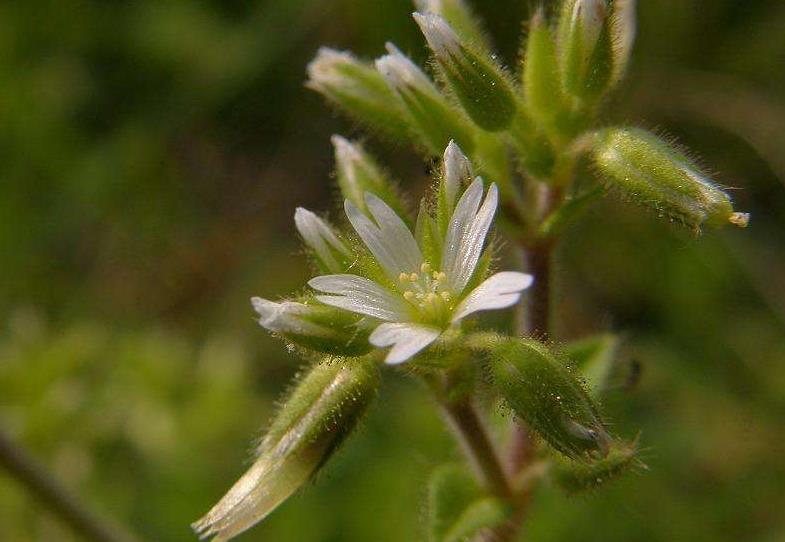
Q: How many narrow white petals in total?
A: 5